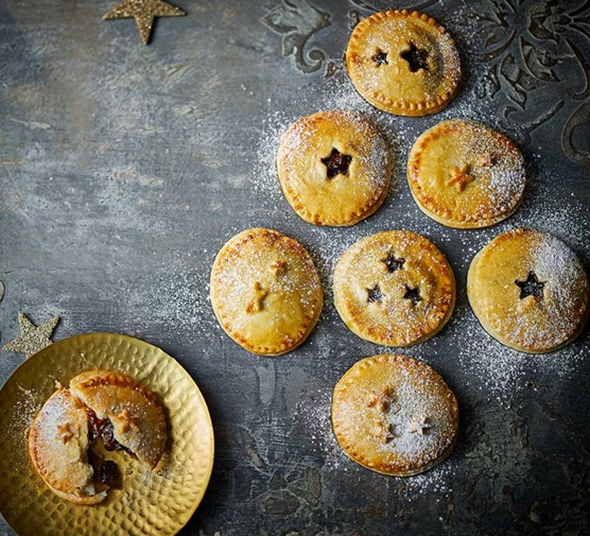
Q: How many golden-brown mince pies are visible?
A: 8